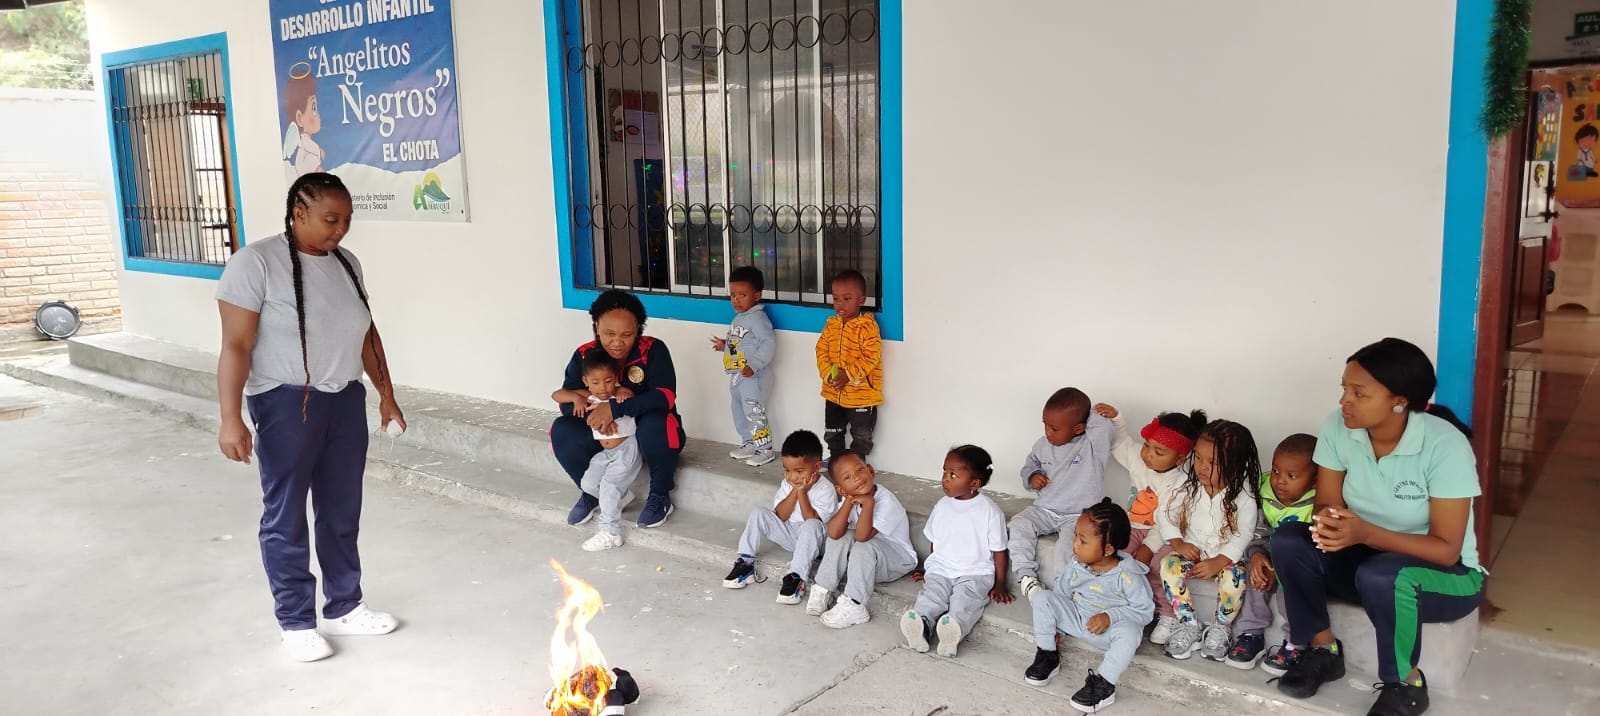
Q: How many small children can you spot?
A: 11